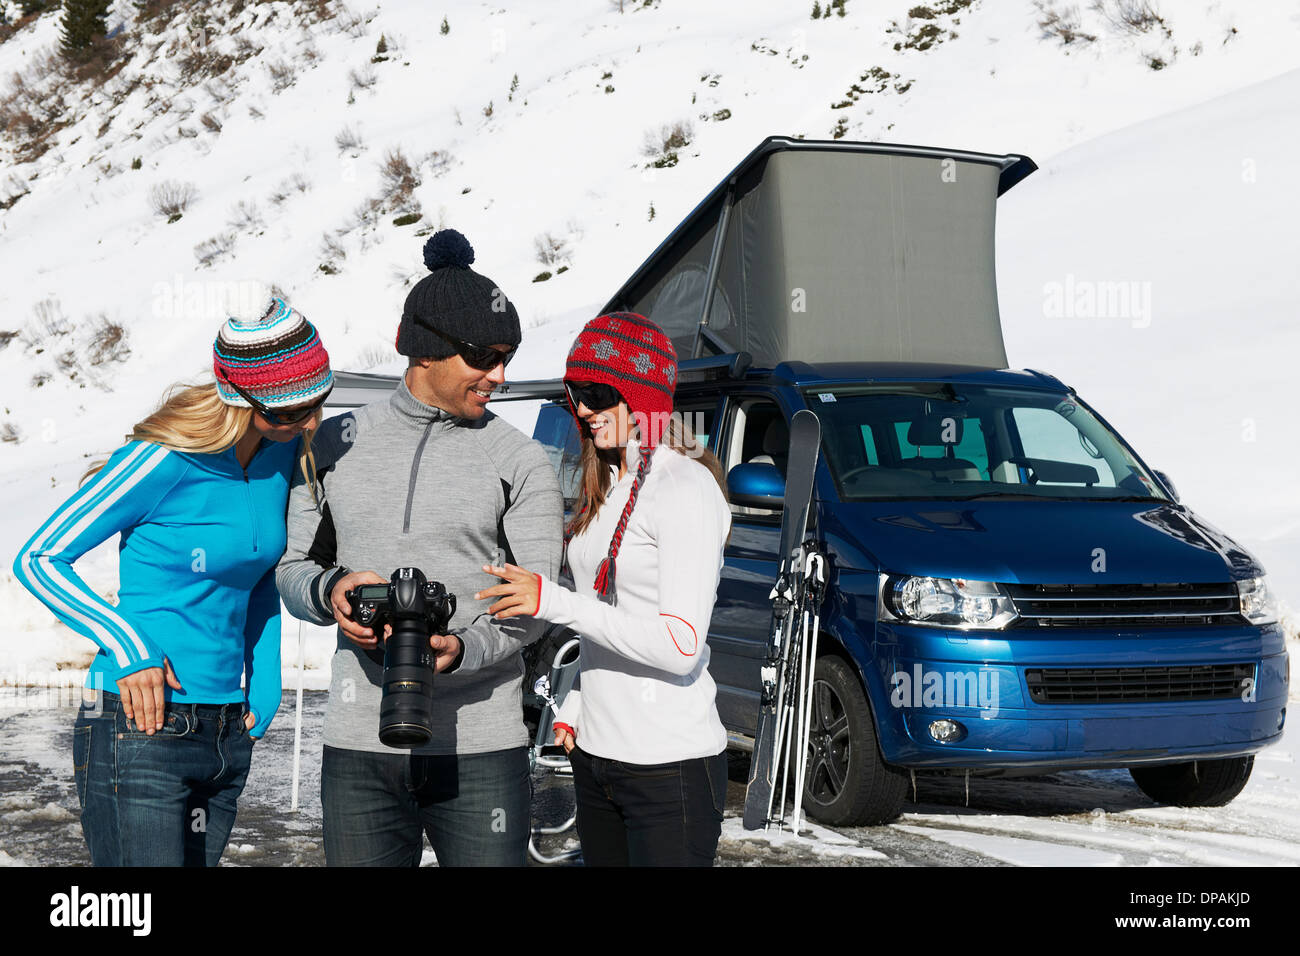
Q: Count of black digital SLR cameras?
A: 1